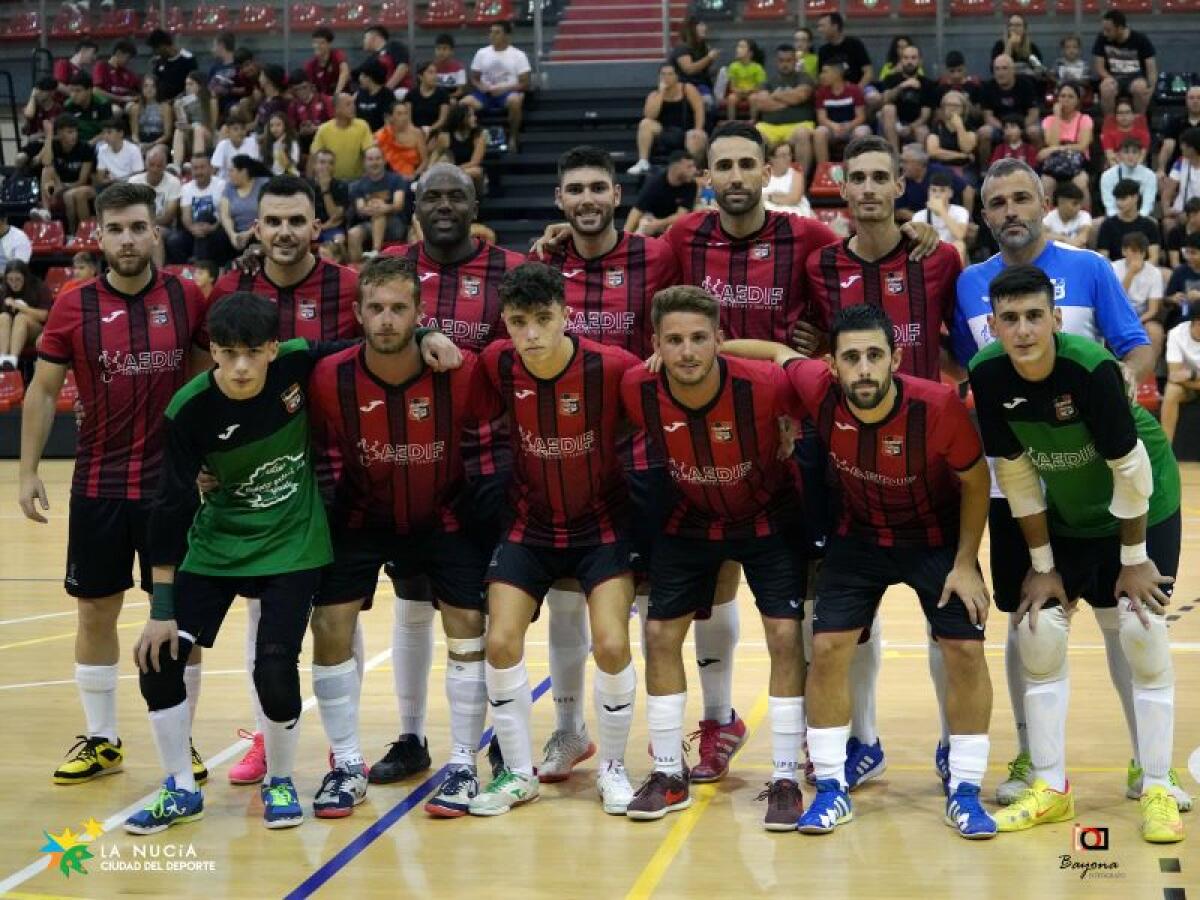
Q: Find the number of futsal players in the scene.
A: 13